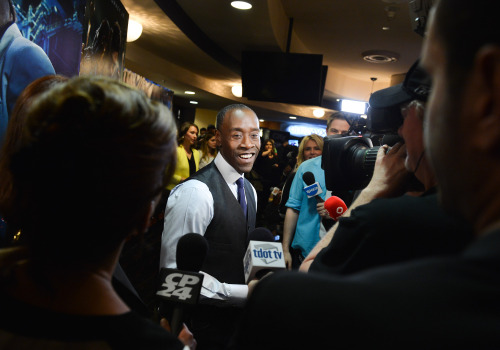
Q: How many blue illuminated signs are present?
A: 1